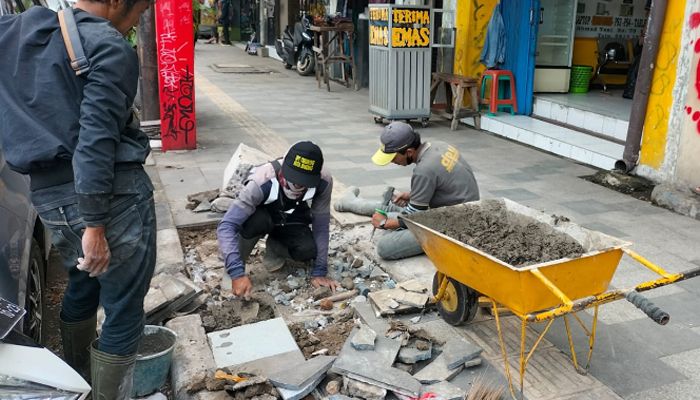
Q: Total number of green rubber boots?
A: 2